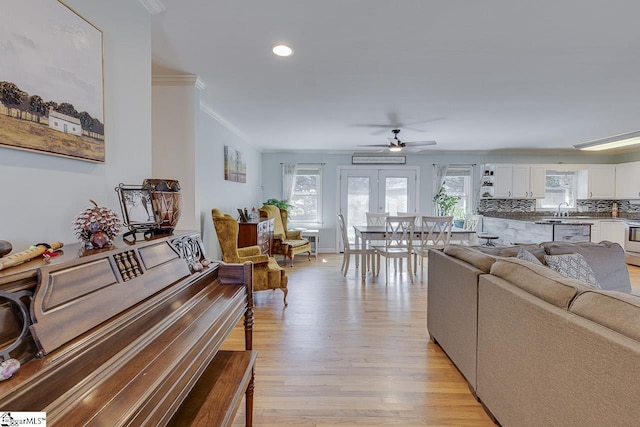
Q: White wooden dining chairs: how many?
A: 6